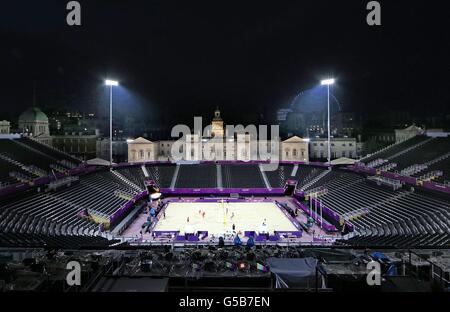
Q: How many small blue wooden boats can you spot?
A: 0